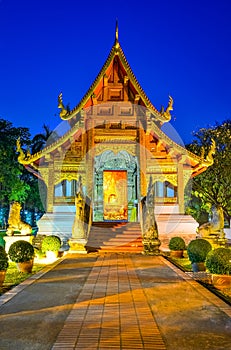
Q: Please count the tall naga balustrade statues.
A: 2